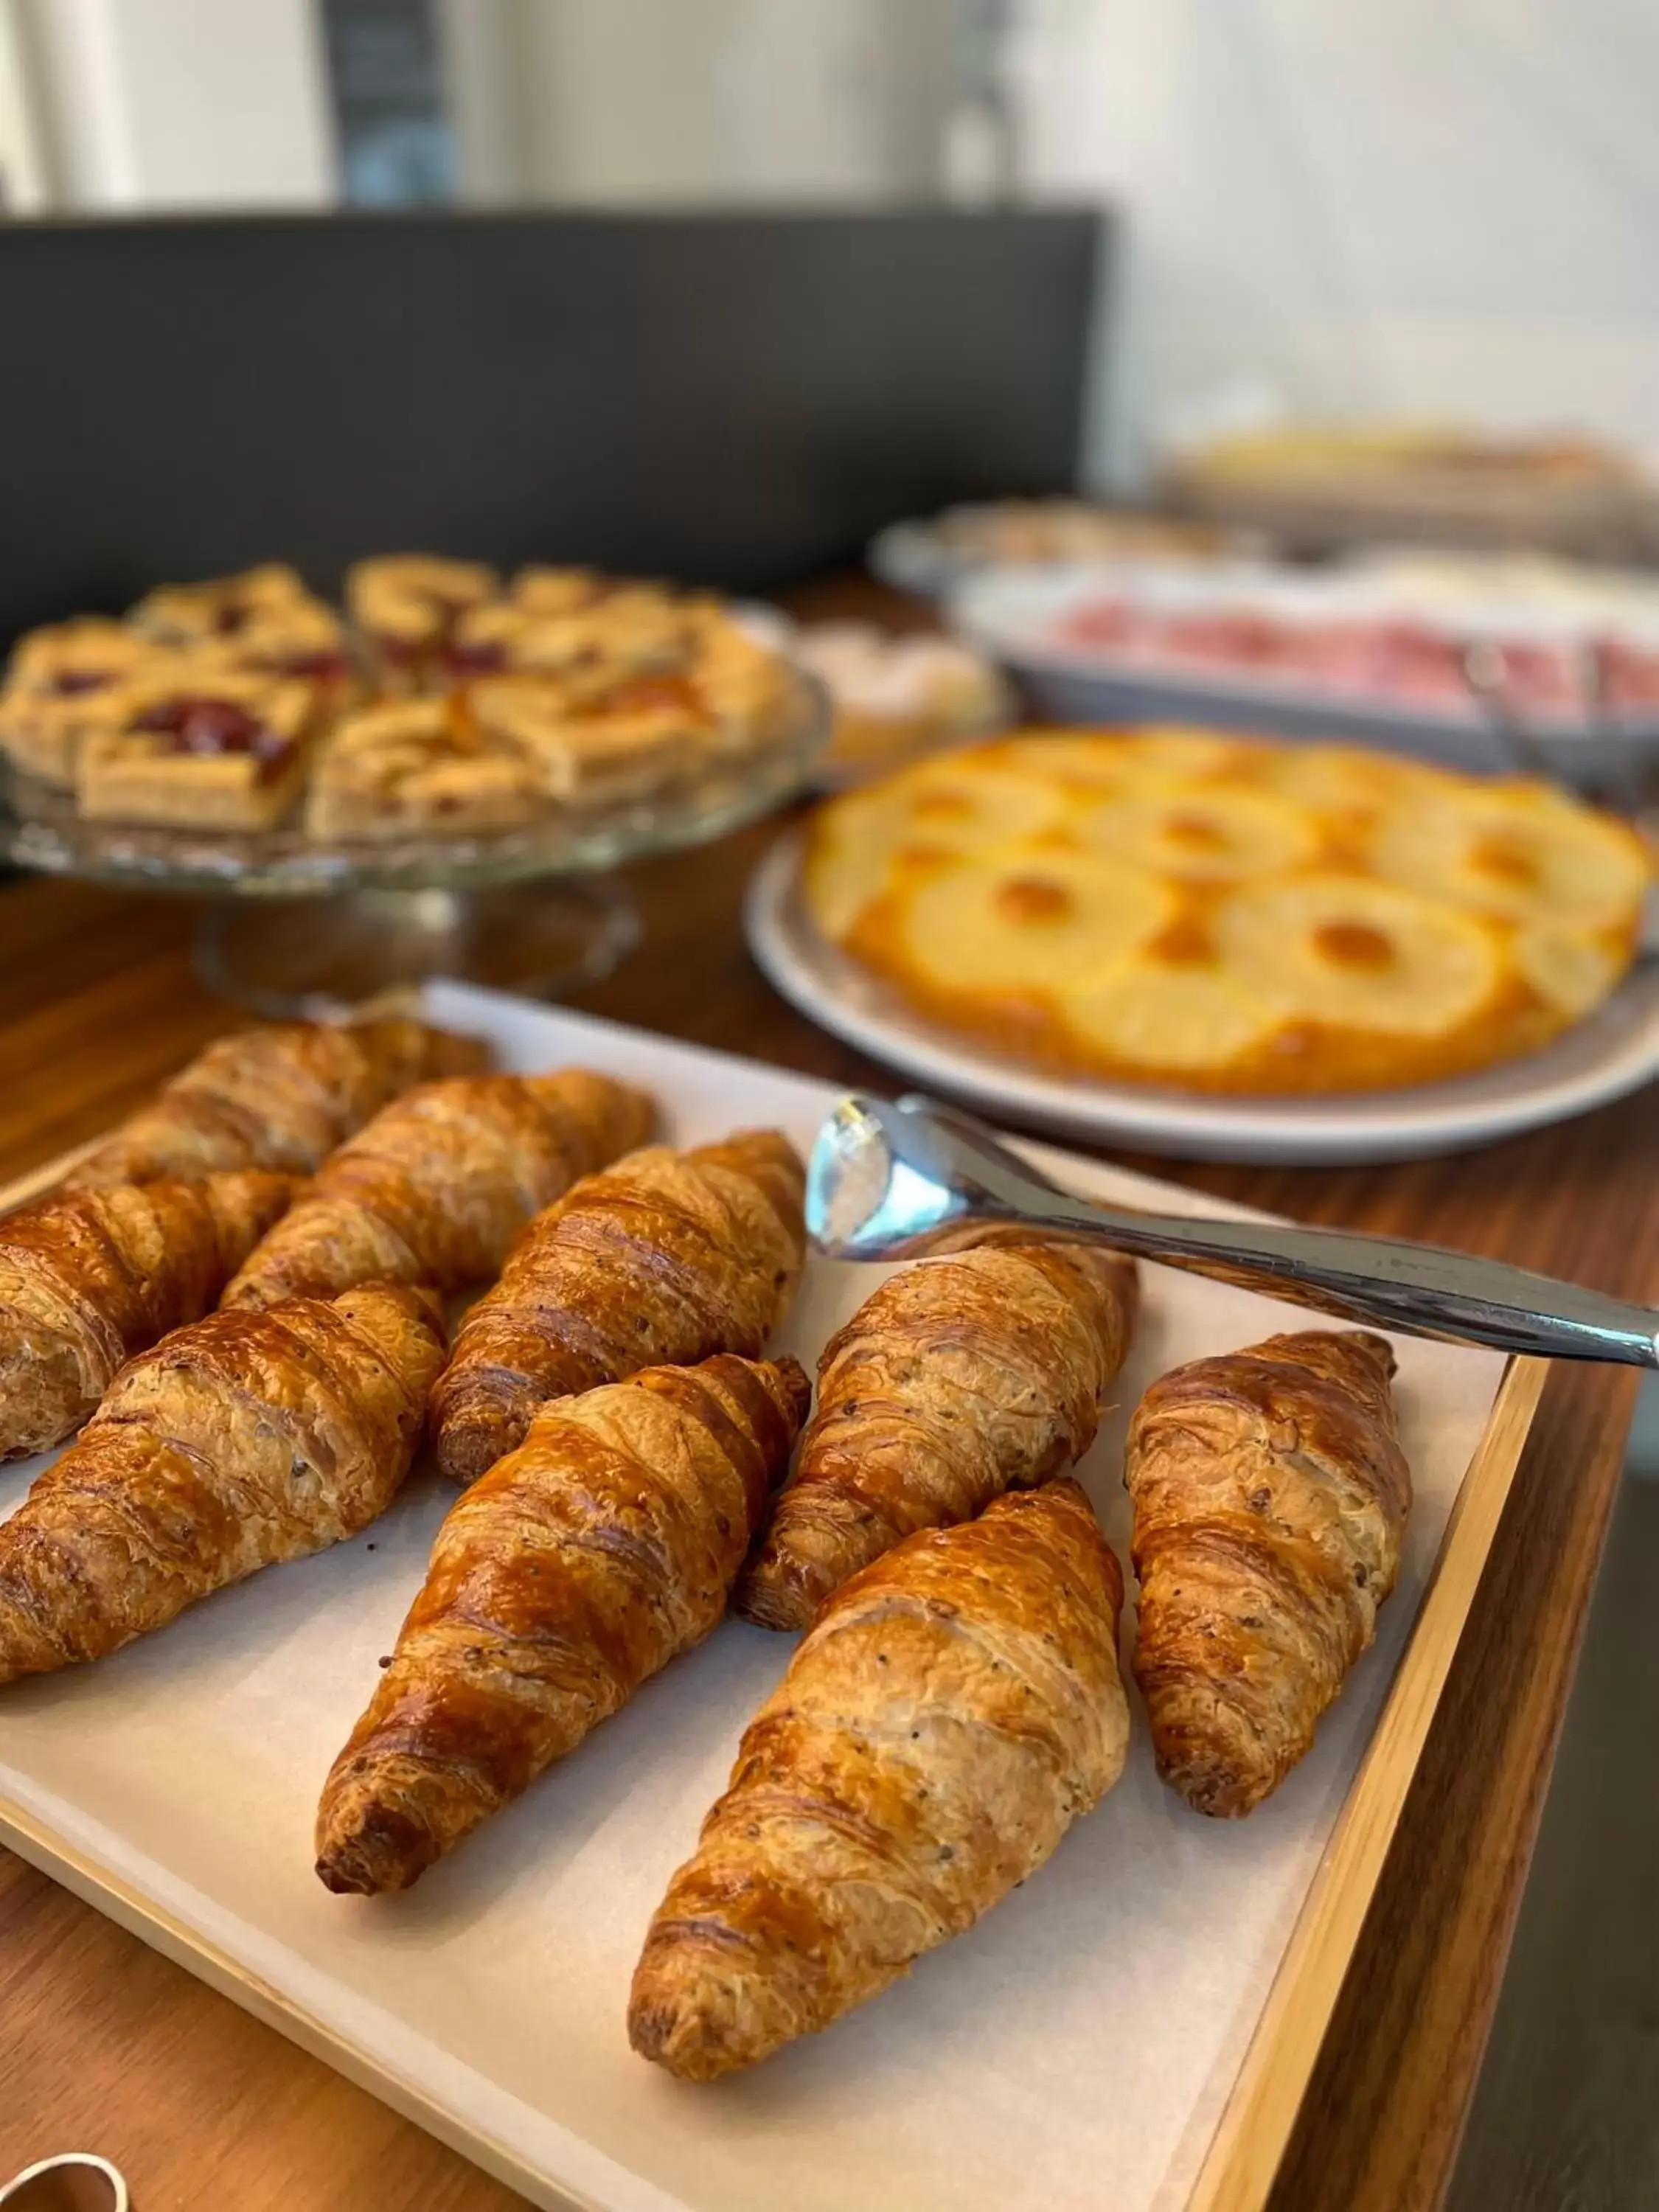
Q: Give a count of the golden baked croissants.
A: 9